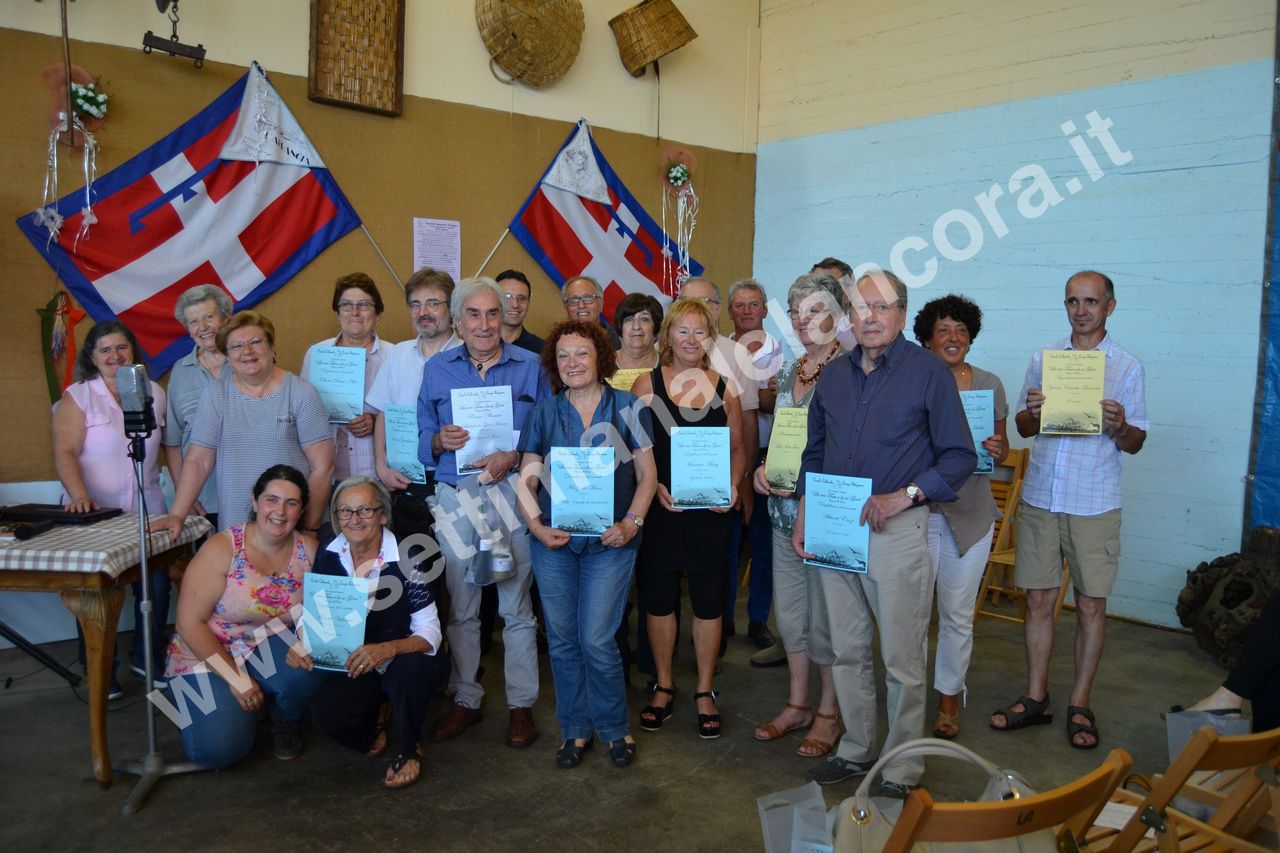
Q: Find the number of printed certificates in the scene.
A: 11